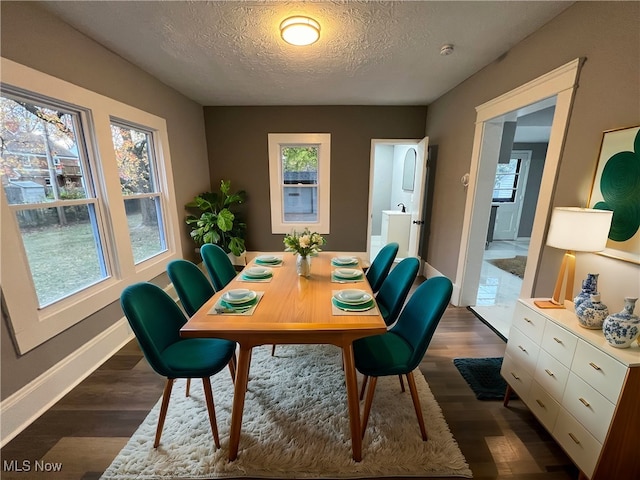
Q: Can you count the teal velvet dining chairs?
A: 6